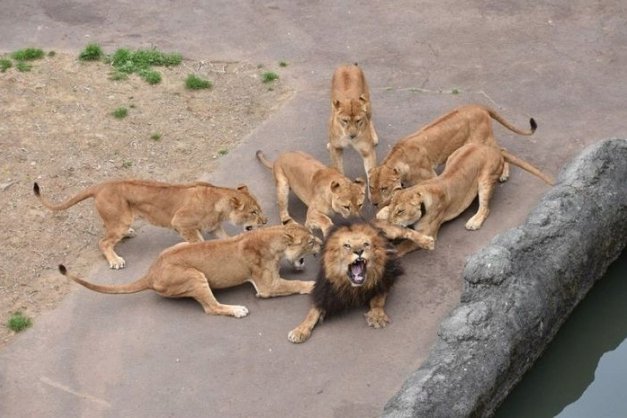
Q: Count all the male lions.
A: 1